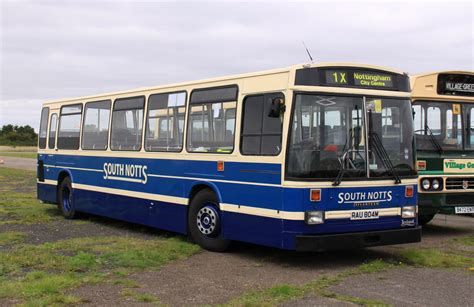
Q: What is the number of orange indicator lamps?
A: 4